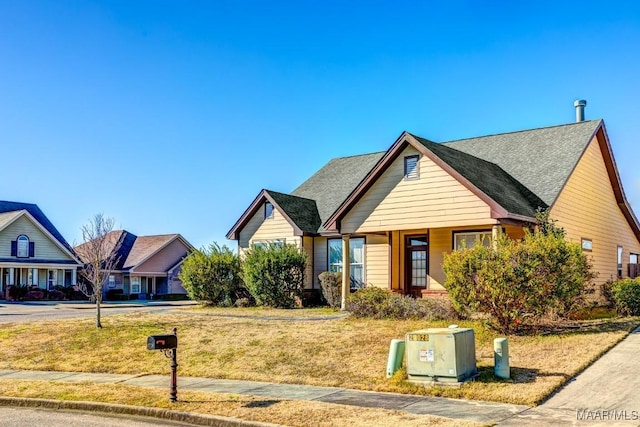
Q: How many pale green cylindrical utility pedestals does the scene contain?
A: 2